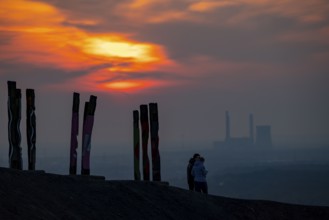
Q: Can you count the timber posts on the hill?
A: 9